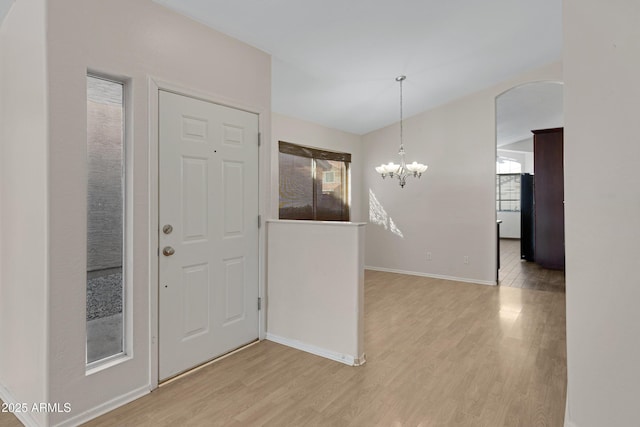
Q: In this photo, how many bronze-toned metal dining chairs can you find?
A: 0